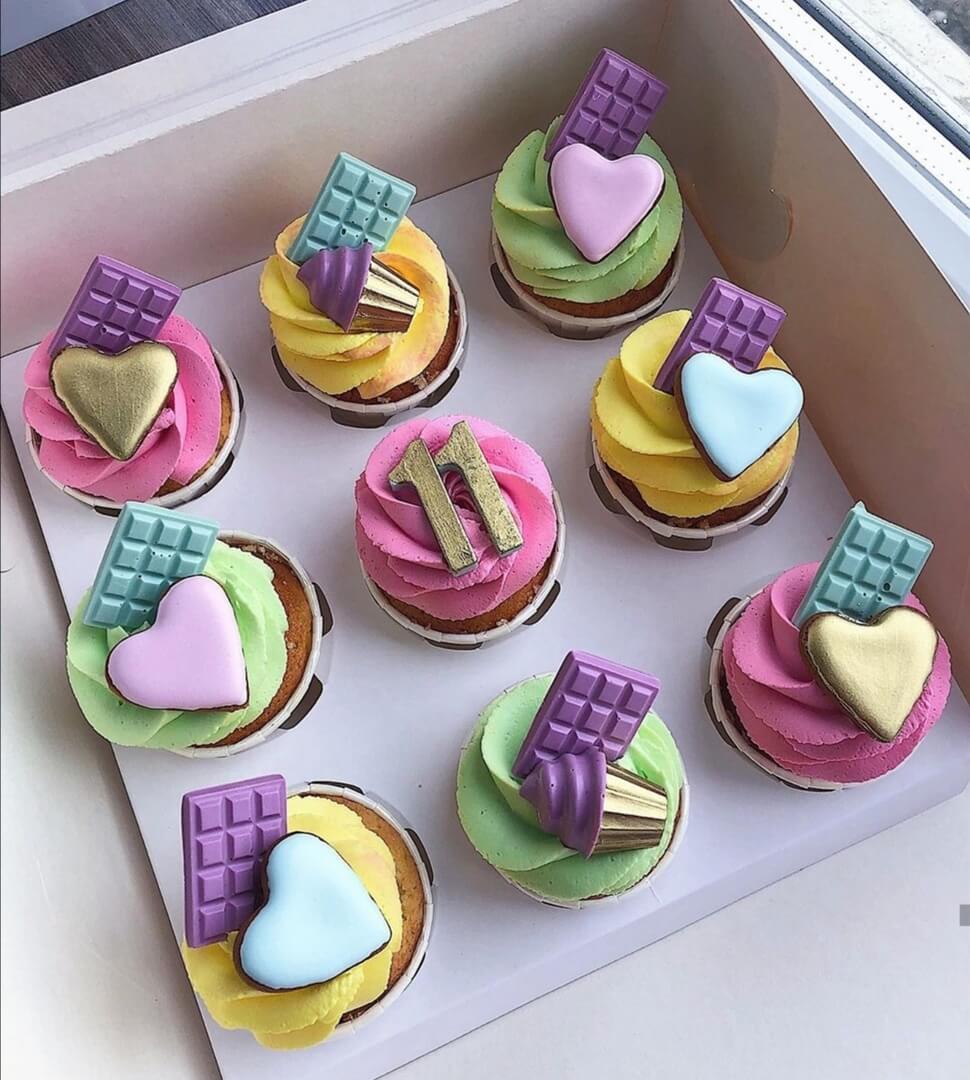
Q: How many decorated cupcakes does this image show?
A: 9